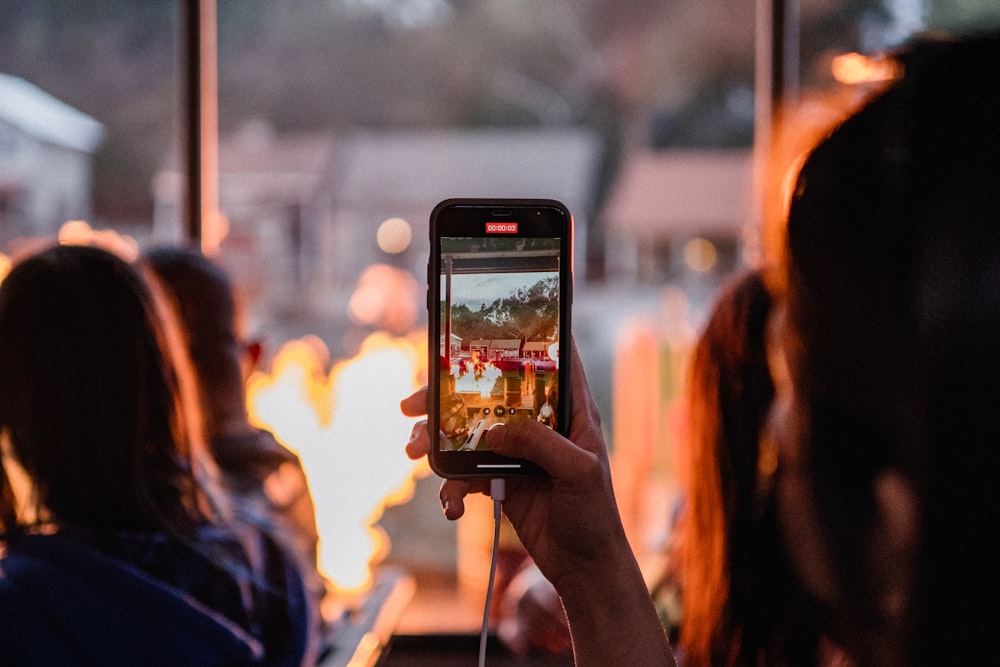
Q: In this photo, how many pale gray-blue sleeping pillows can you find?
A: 0